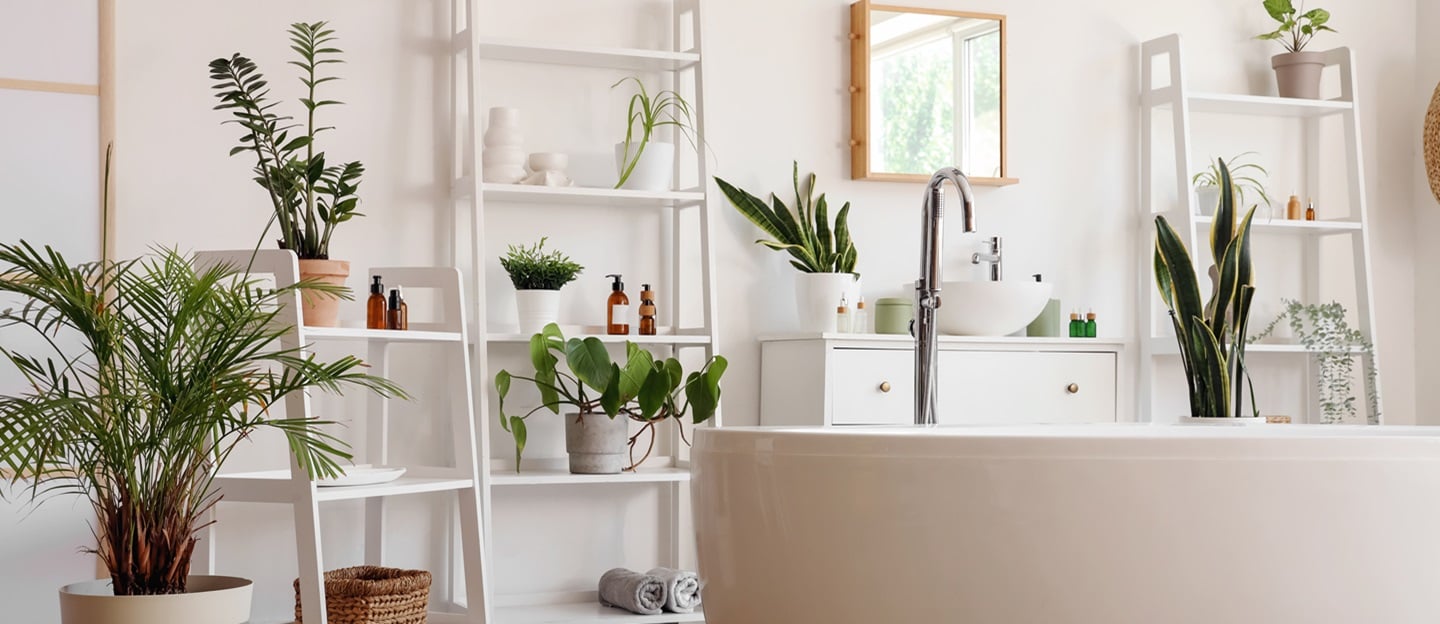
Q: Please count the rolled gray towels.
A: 2